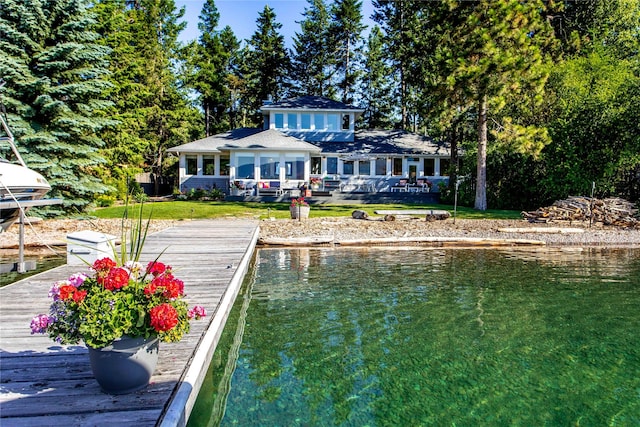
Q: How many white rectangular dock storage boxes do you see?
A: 1